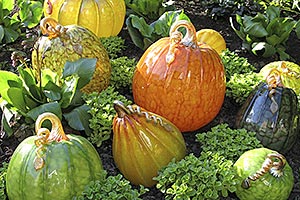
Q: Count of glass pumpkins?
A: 9